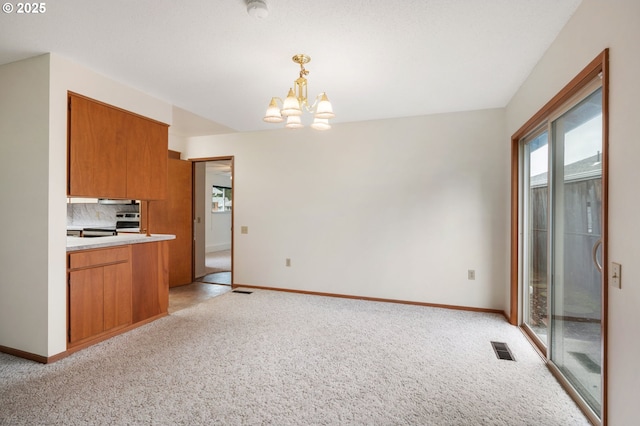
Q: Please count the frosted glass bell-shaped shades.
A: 5